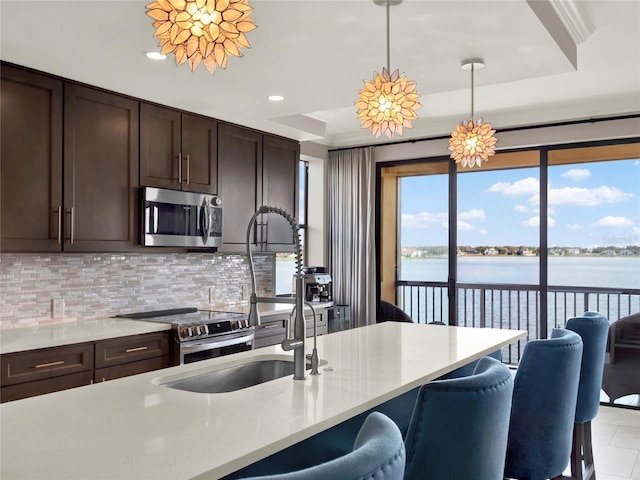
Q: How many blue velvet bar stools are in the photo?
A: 4